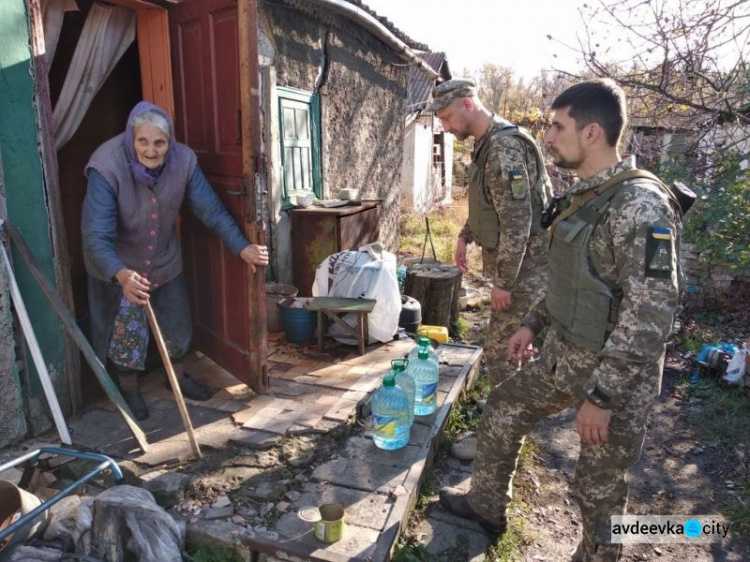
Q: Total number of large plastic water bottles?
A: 4